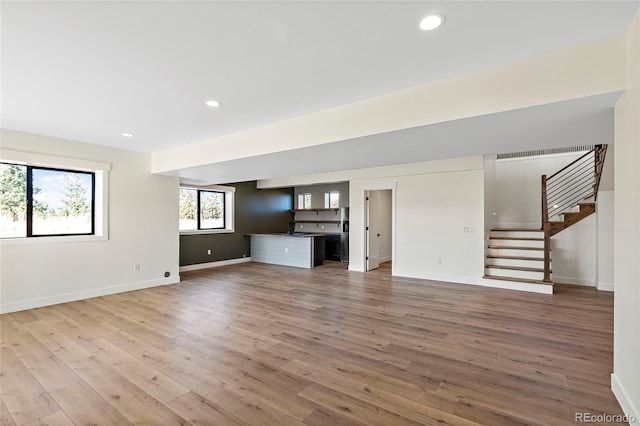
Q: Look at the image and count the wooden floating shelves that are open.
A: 2